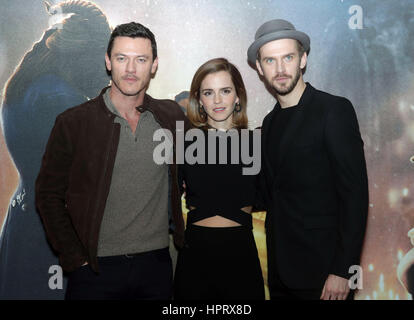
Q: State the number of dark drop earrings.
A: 2